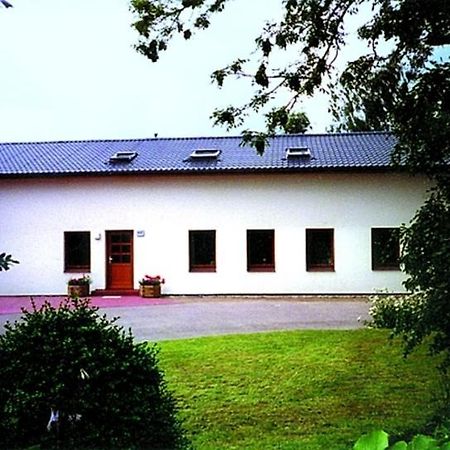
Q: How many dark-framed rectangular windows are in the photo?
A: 5